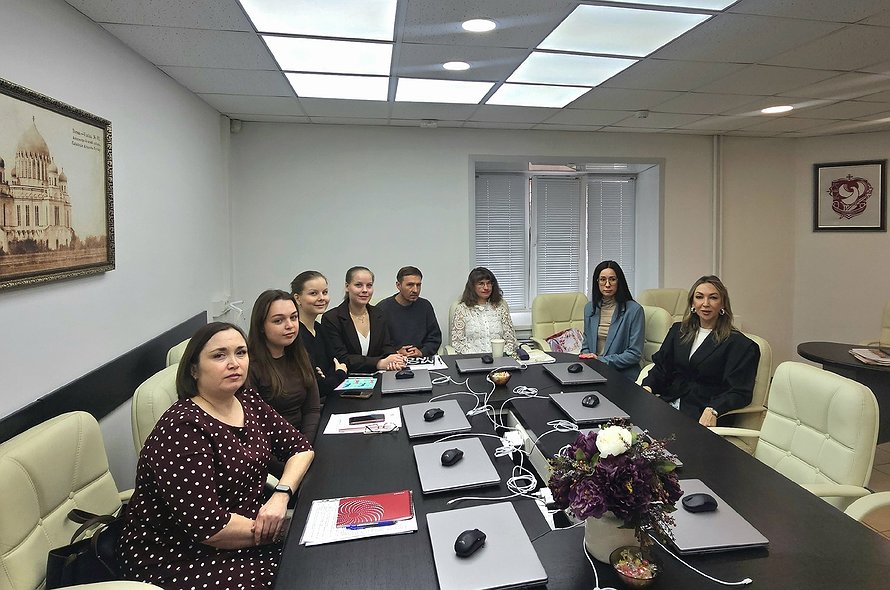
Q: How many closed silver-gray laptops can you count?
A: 9